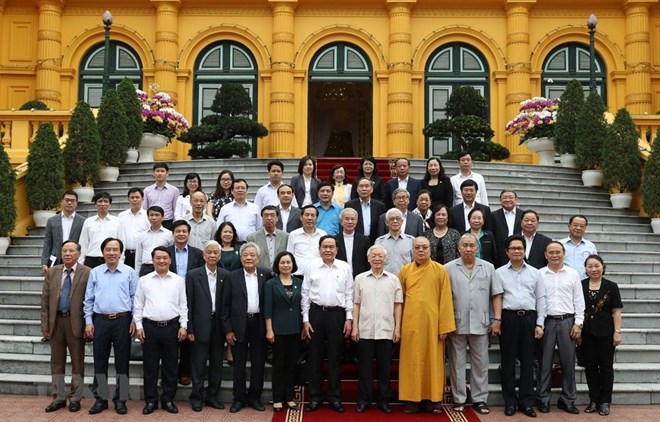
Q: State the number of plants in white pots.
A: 11